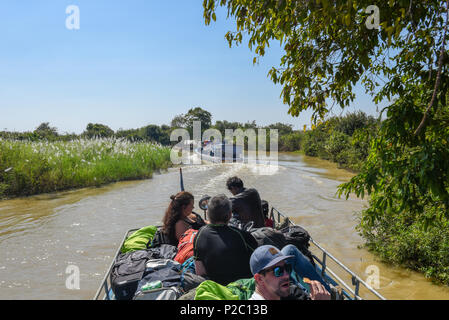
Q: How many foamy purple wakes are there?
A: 0